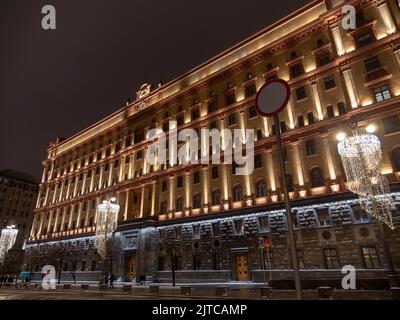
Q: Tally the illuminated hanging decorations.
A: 3